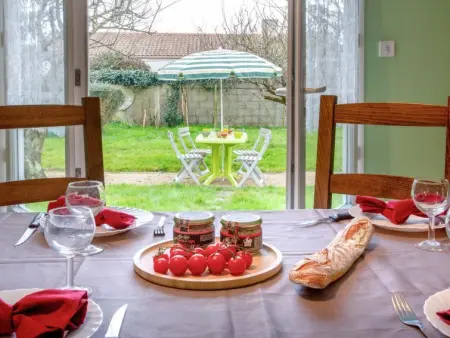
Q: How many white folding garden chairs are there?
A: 4